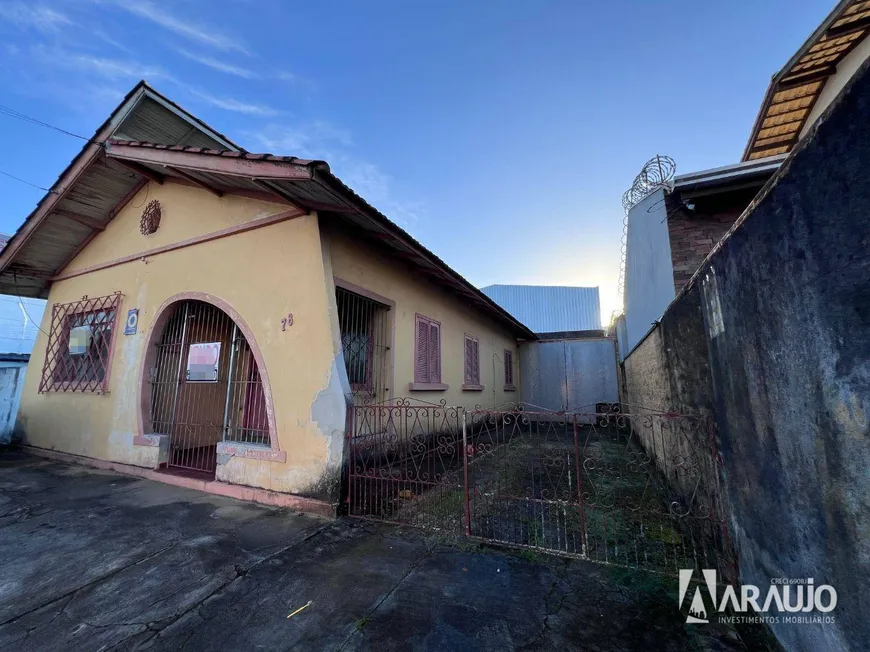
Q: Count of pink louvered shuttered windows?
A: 3